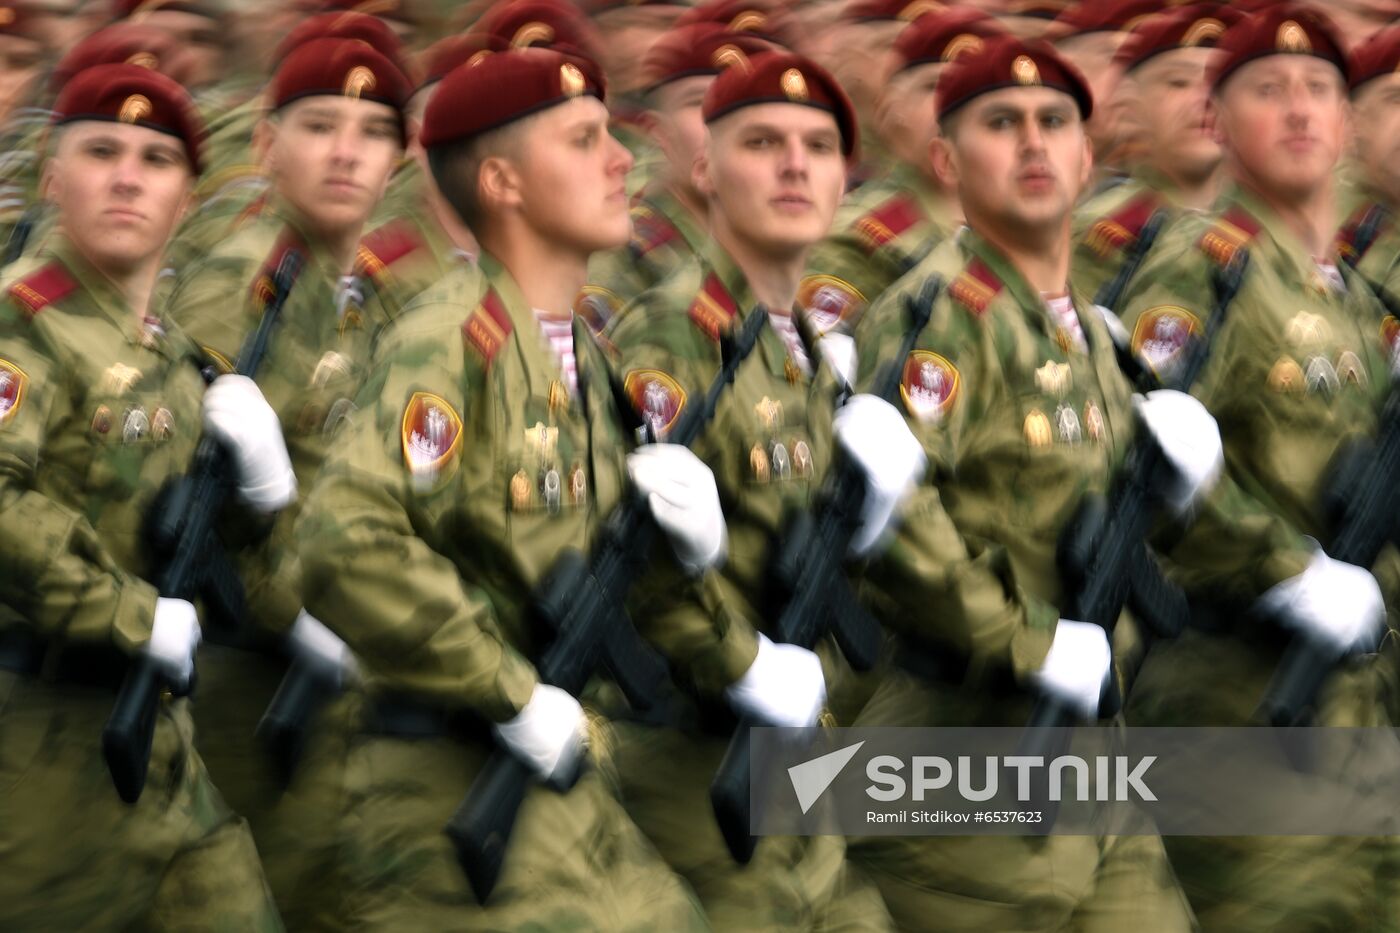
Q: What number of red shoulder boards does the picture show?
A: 11